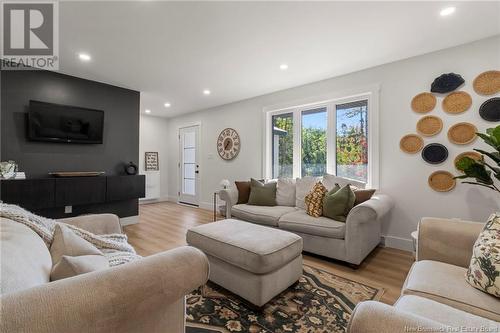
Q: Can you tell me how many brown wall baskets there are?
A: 8